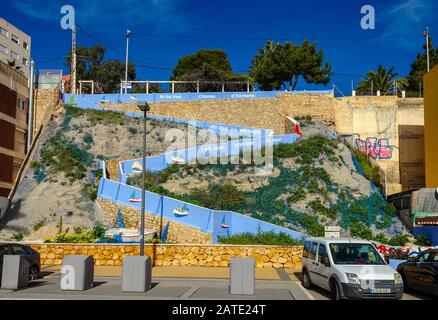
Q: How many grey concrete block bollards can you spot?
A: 4